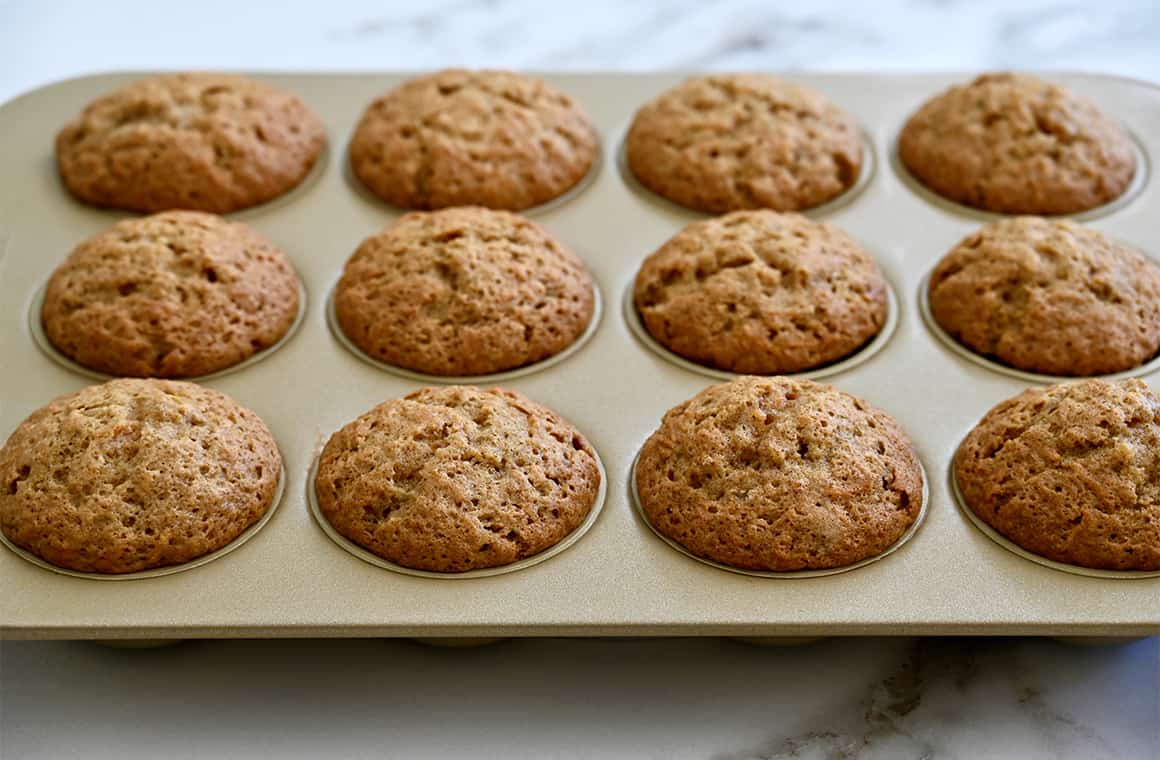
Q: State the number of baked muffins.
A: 12